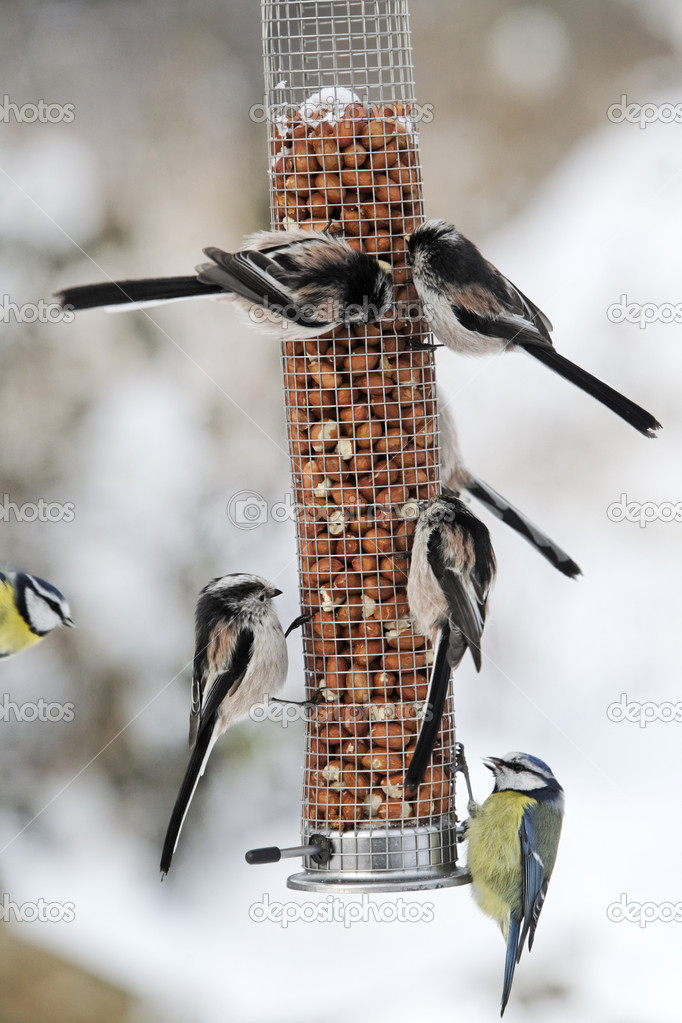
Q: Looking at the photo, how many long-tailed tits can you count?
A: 5